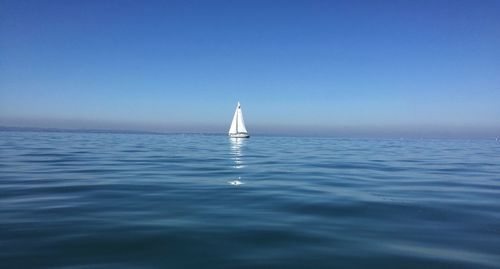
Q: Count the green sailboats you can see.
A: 0